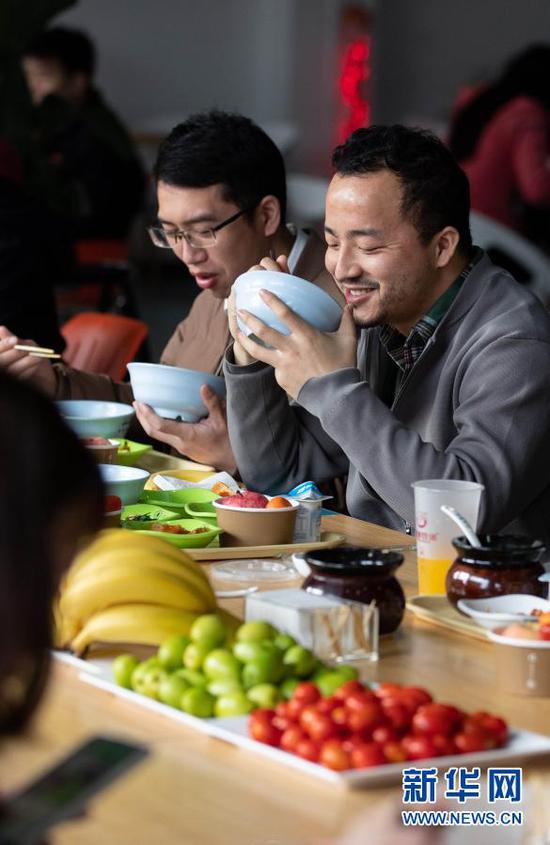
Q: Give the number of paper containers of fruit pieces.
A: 4